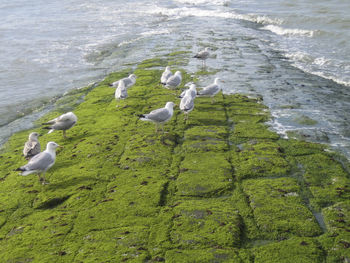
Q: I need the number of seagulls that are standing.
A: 12